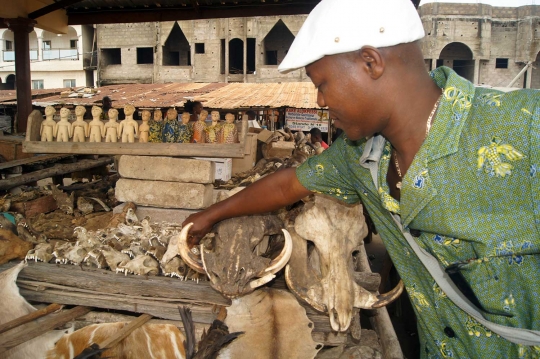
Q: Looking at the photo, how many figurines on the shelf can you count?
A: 13